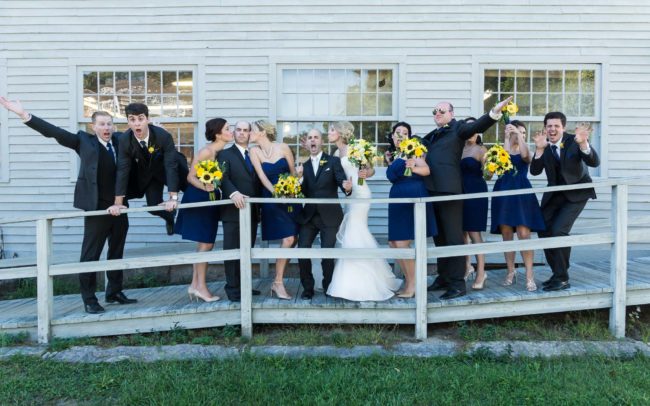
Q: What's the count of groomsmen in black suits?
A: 5